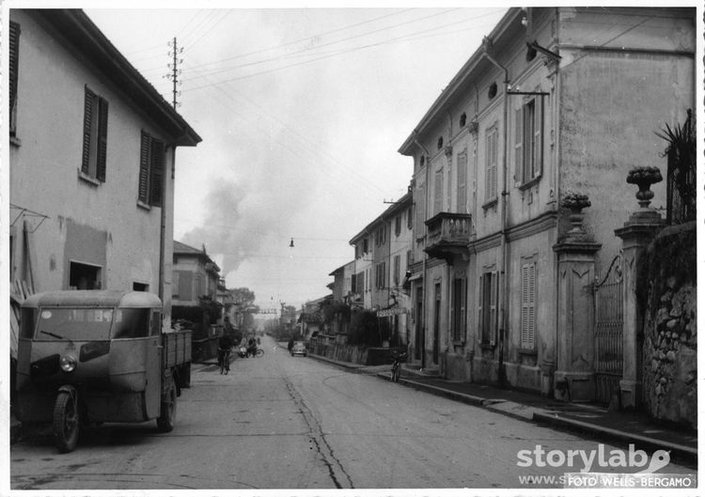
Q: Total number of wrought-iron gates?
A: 1